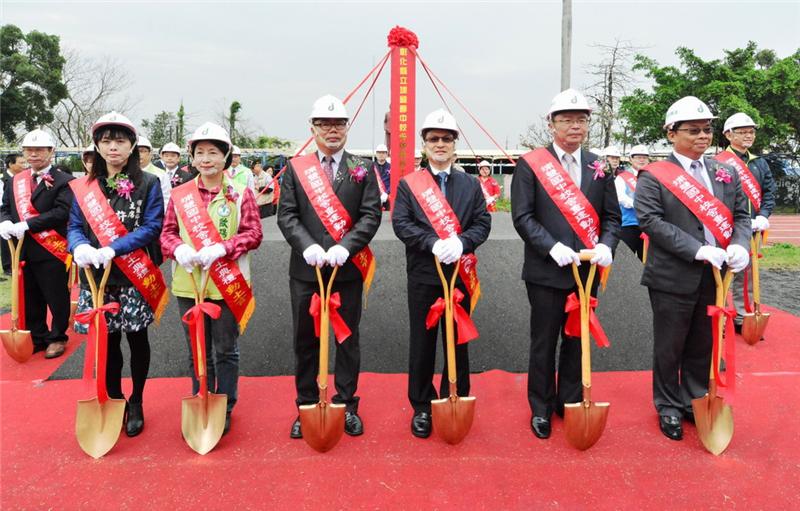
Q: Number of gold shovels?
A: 8